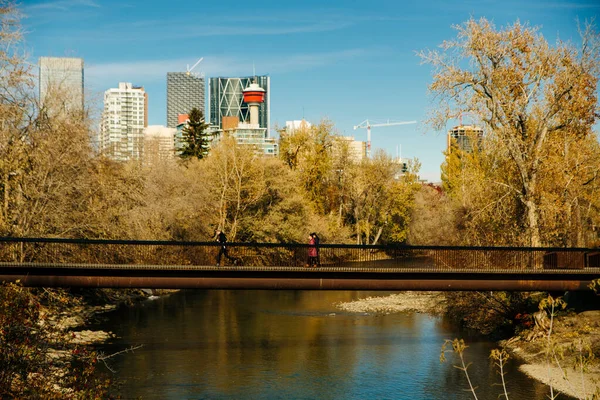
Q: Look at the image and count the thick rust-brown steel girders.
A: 1